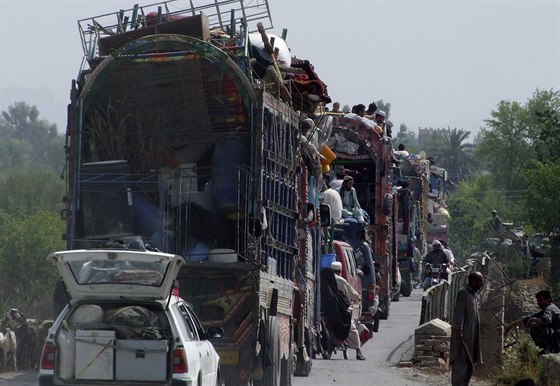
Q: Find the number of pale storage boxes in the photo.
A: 2